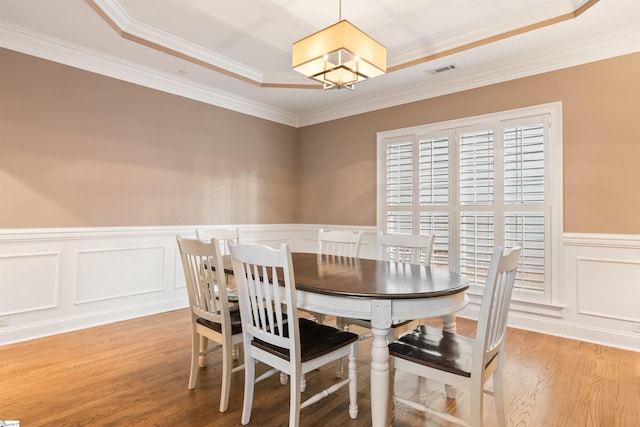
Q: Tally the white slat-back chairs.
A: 6